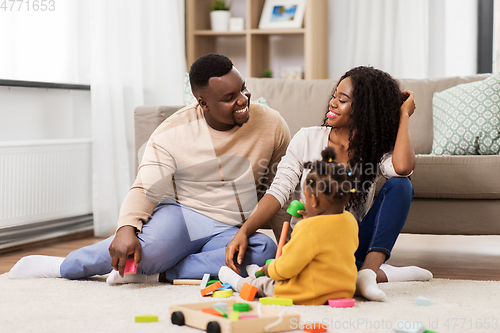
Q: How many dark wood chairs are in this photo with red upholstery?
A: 0